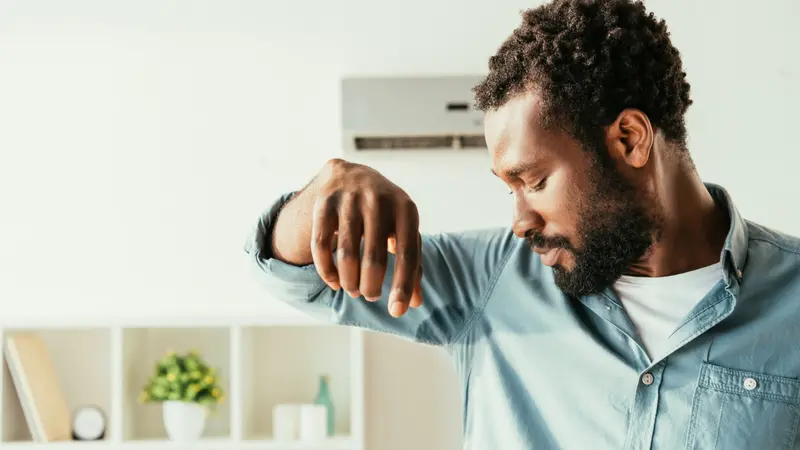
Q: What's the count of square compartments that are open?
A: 3